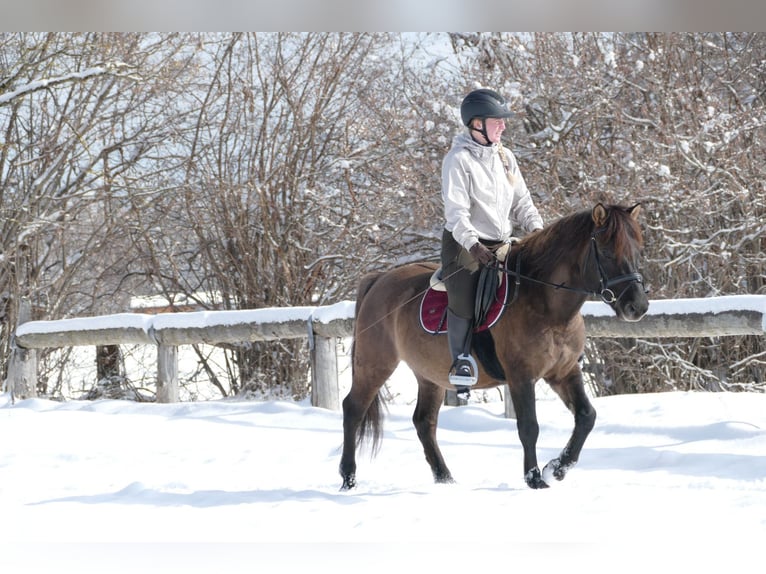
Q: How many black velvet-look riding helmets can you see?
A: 1